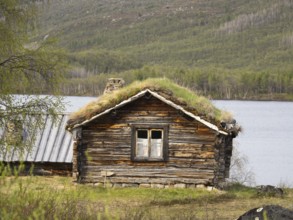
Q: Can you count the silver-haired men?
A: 0